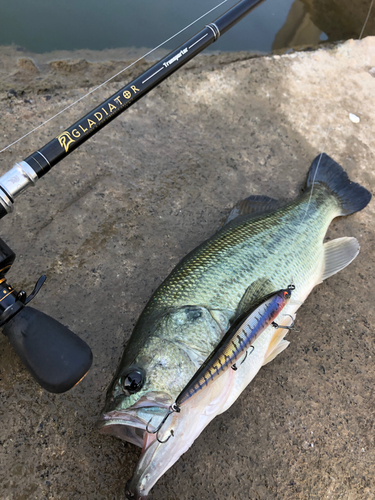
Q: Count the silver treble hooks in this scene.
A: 3